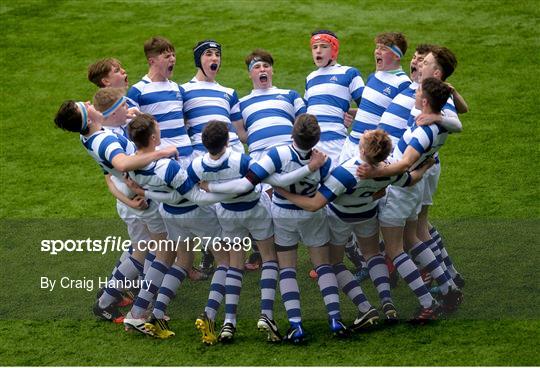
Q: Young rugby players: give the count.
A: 15